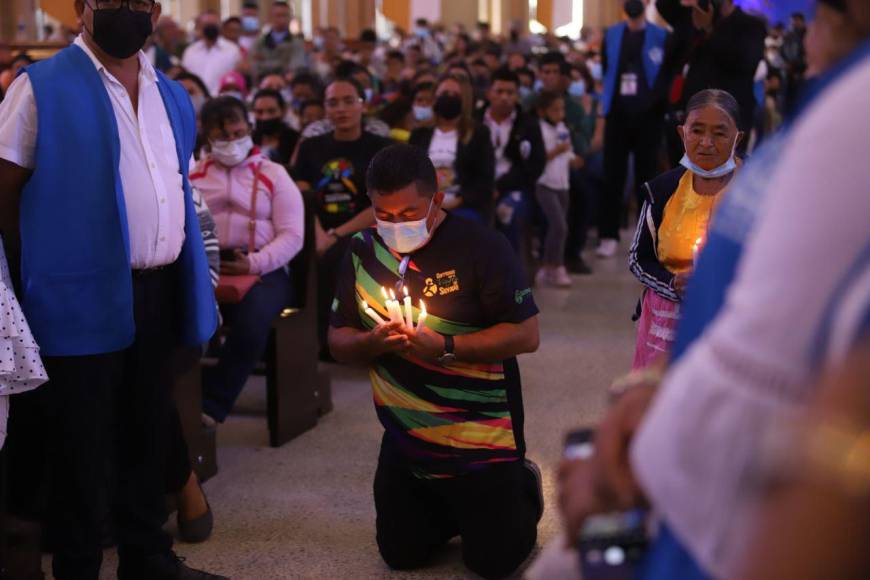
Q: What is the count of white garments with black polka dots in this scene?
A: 1